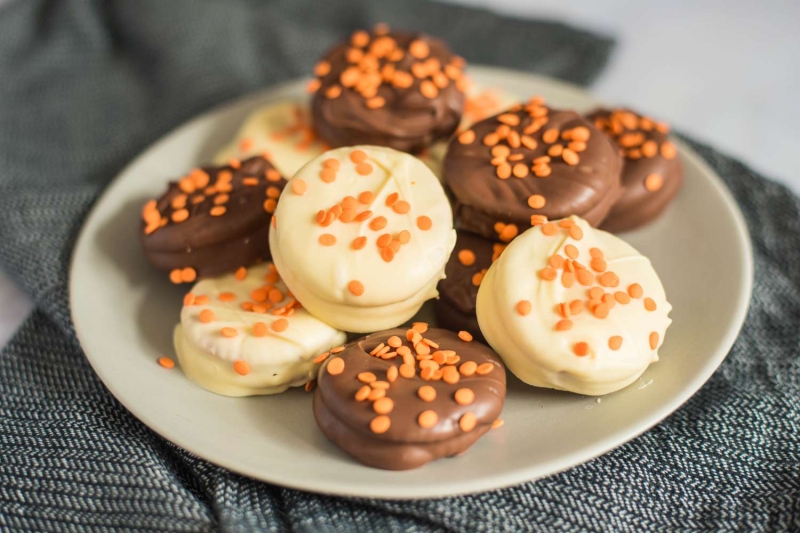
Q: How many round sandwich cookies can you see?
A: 11